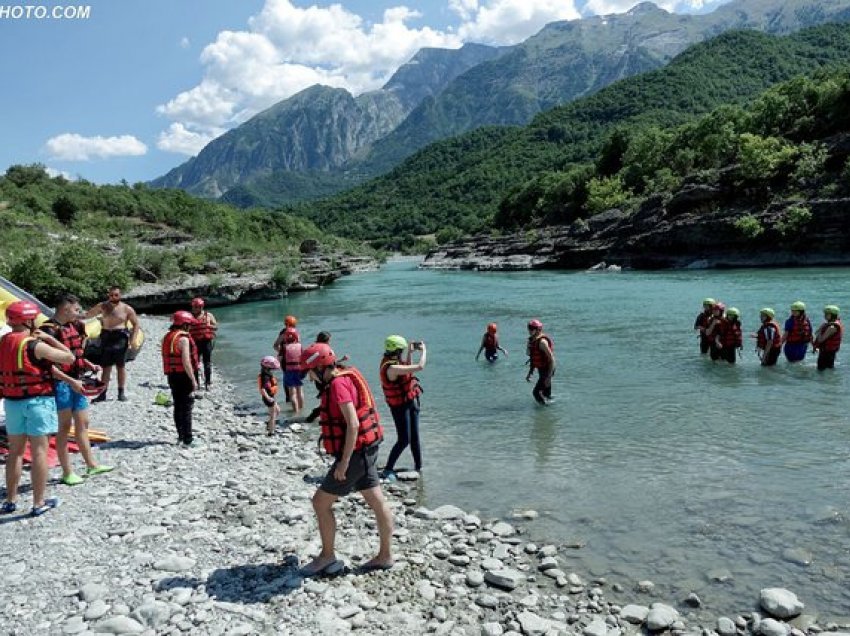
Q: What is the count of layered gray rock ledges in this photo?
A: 2